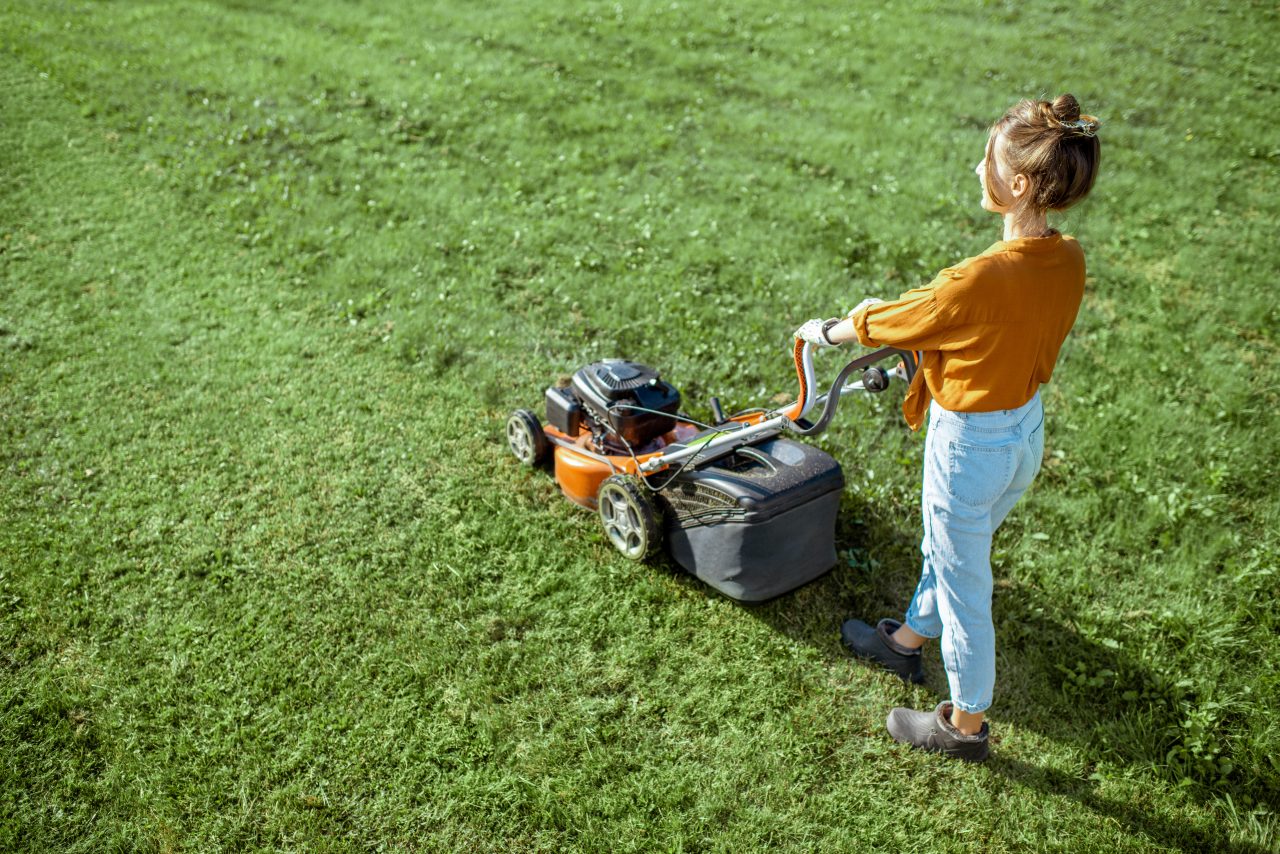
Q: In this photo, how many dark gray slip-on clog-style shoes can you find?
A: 2